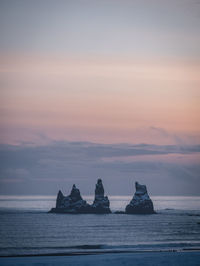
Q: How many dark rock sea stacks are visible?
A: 3